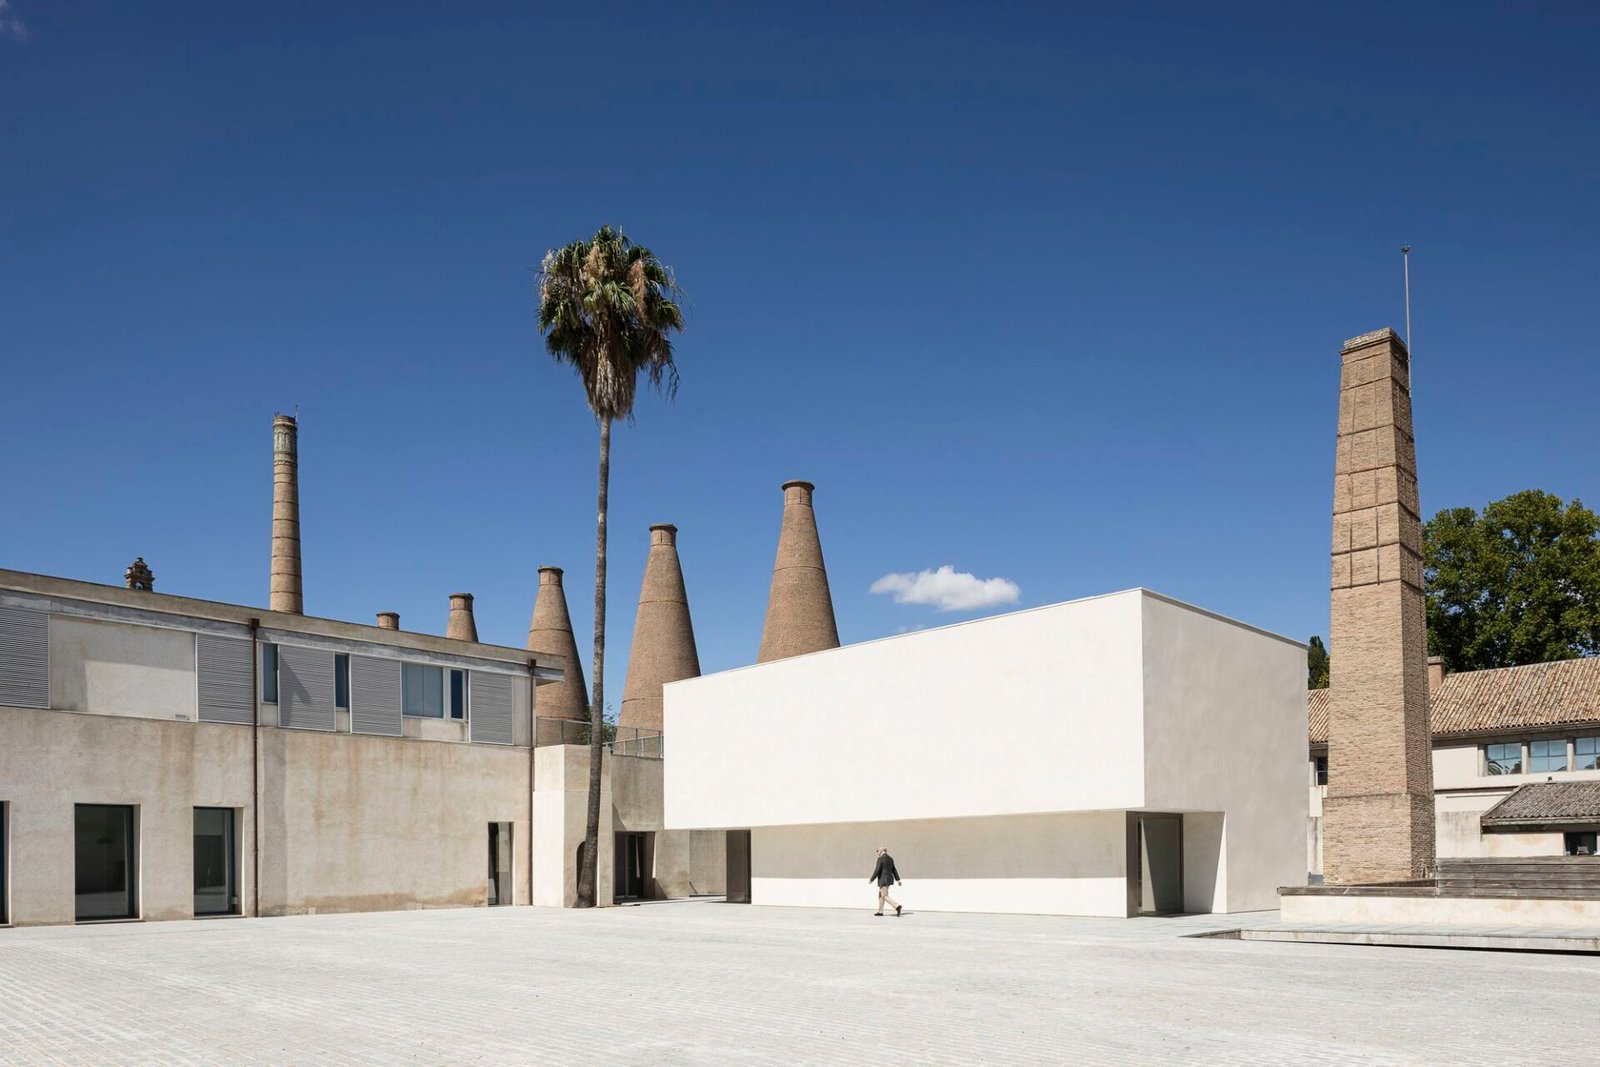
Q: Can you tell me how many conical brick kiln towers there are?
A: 5